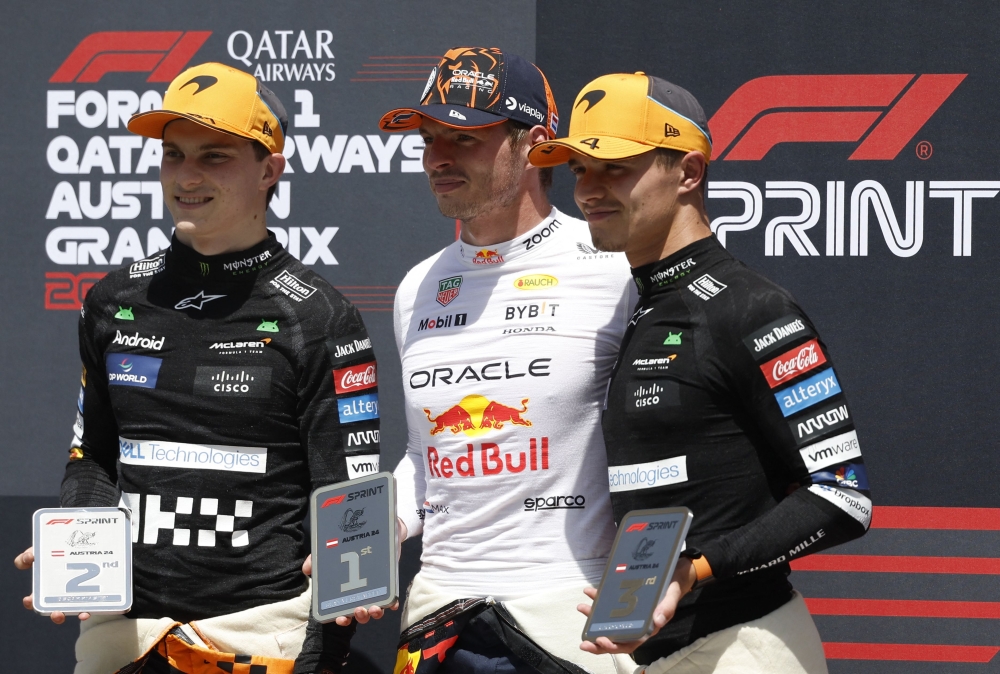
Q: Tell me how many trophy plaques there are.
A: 3